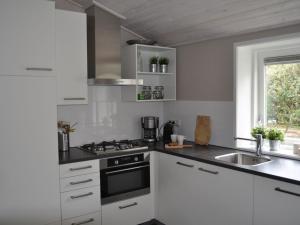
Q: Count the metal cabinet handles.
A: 10